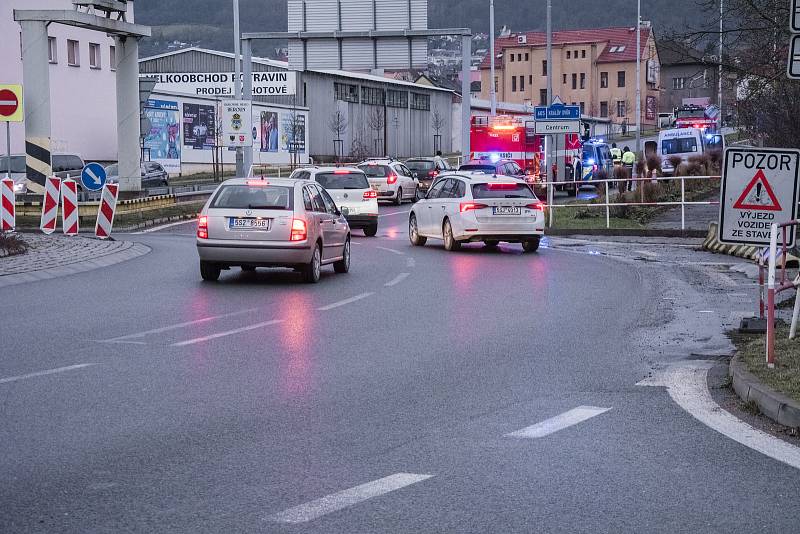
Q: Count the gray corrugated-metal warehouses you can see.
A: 1